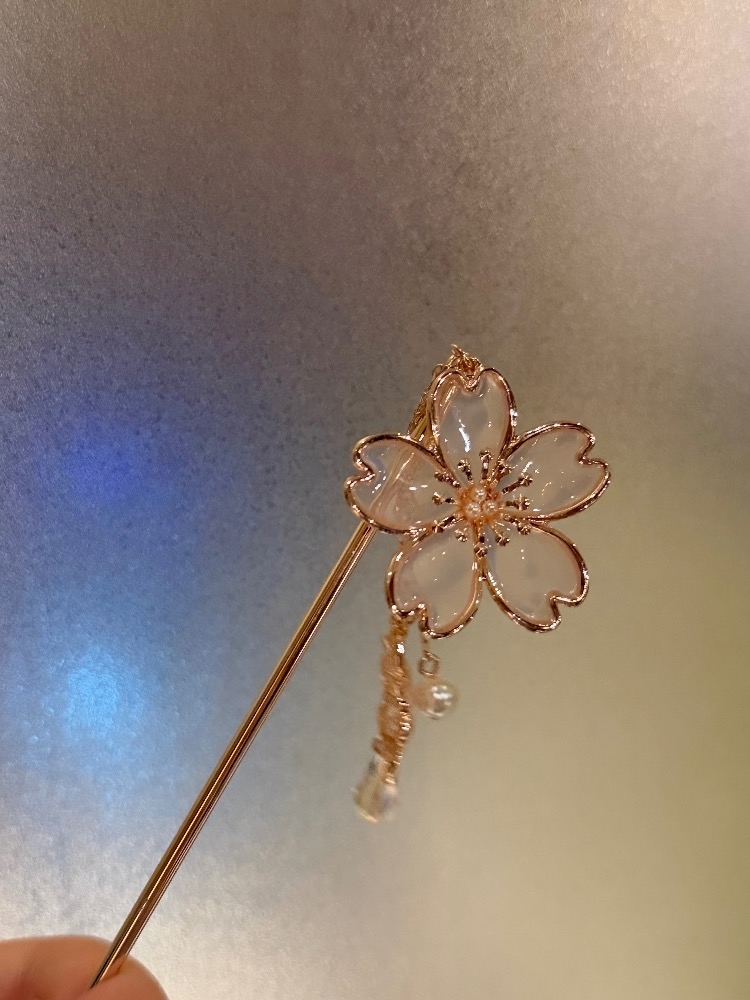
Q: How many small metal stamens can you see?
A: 12